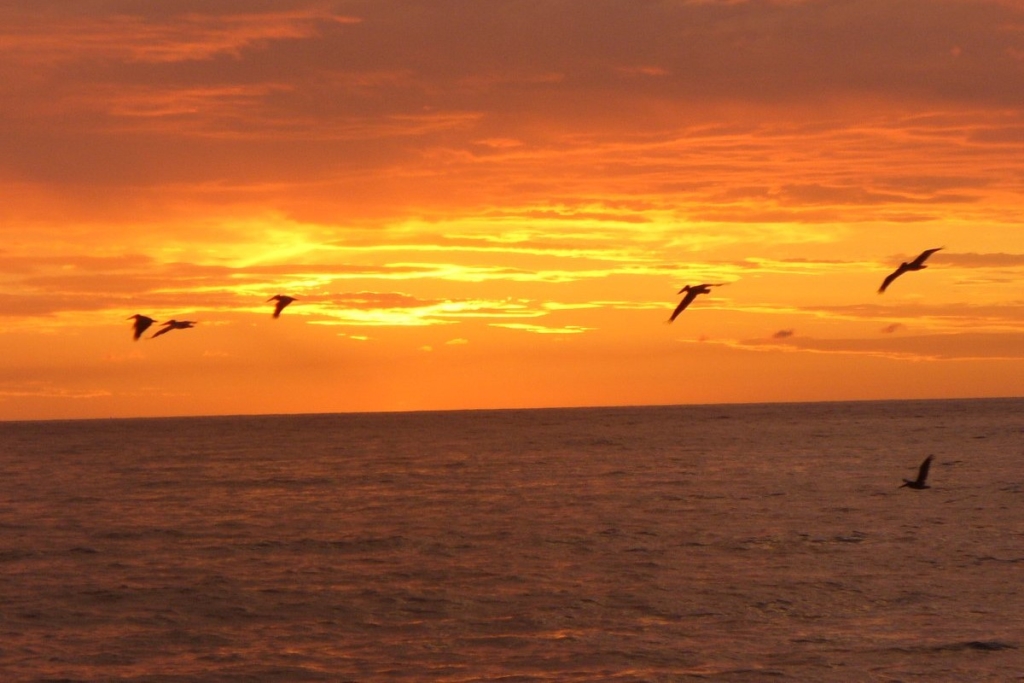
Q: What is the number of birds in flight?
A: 6